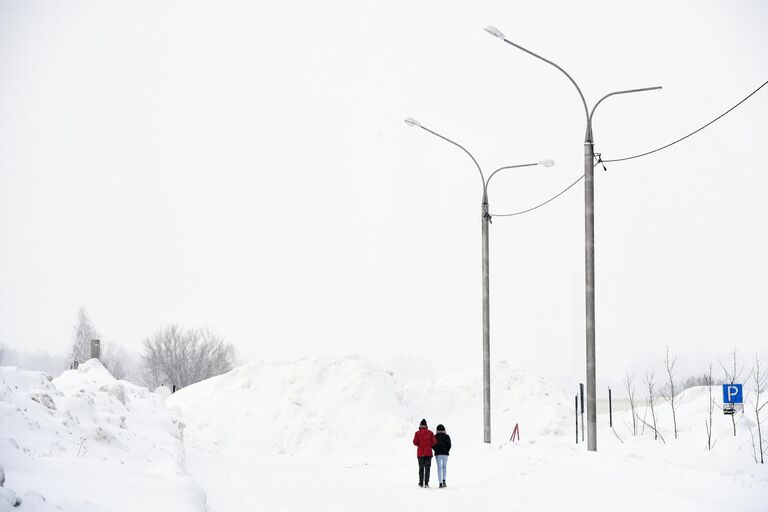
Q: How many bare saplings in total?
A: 6